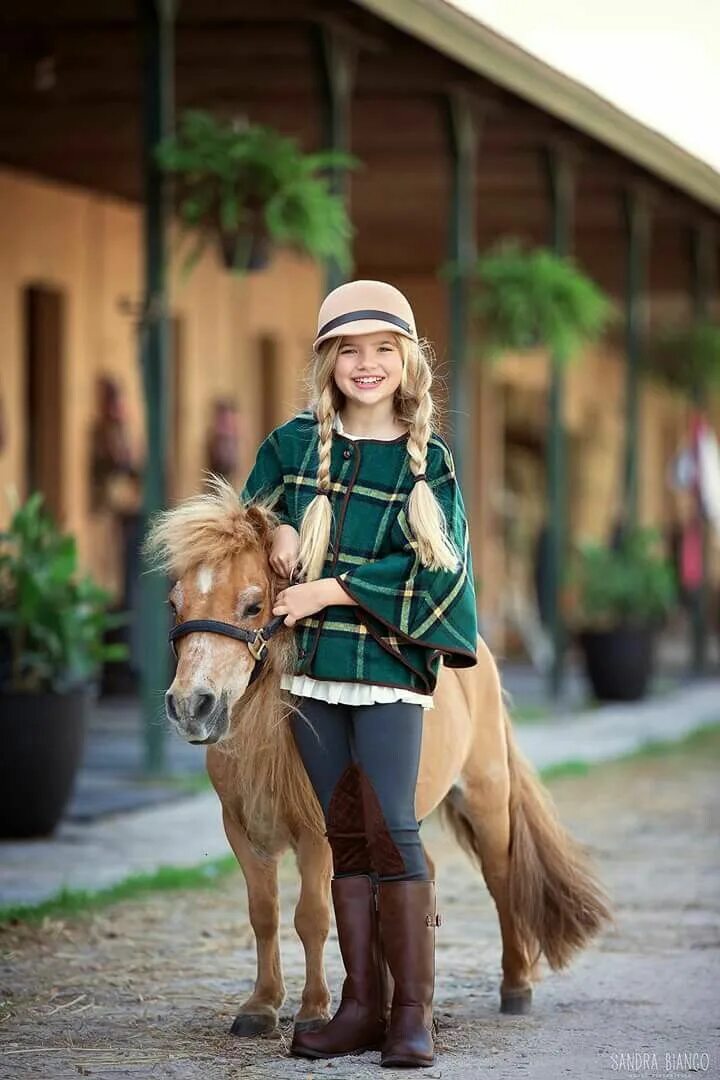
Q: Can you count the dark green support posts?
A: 6